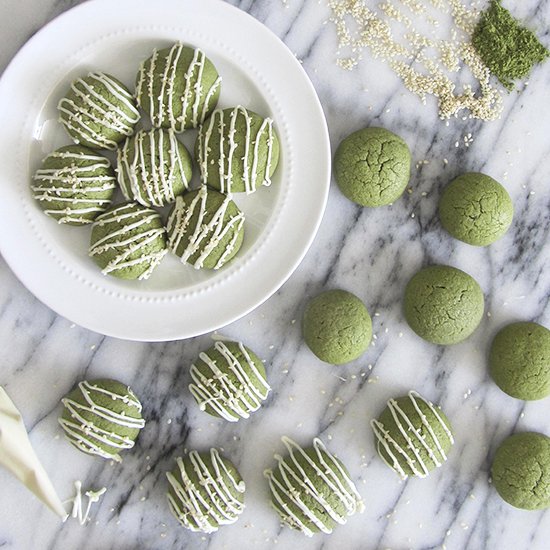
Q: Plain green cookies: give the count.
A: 6